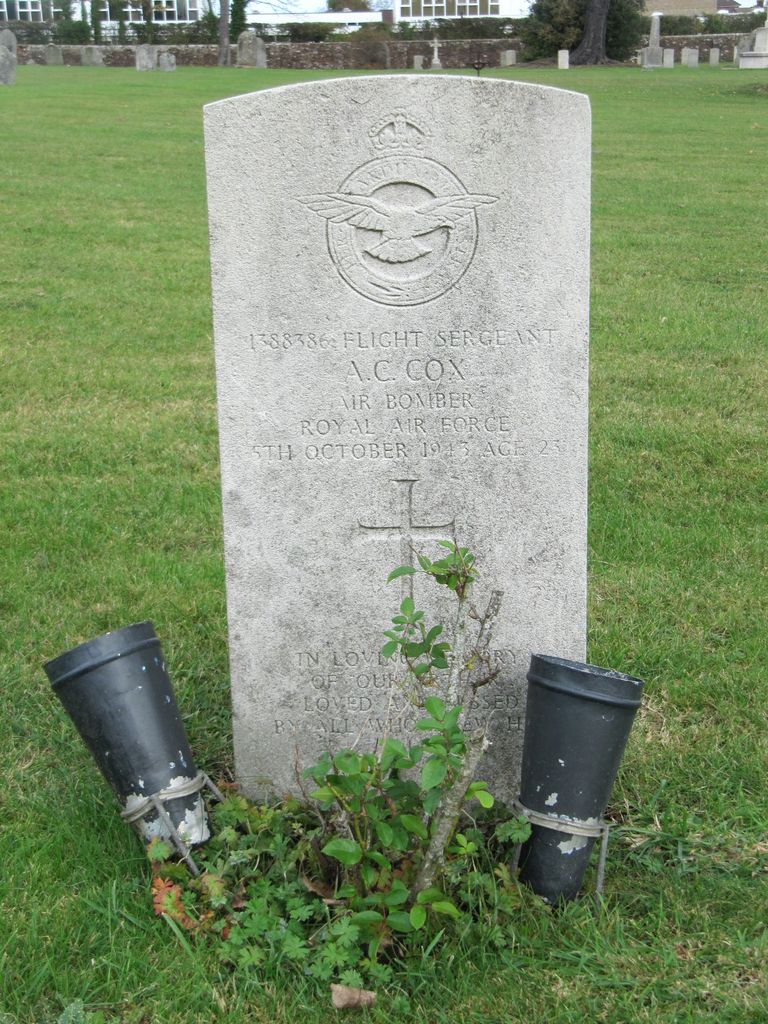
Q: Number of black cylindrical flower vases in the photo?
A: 2